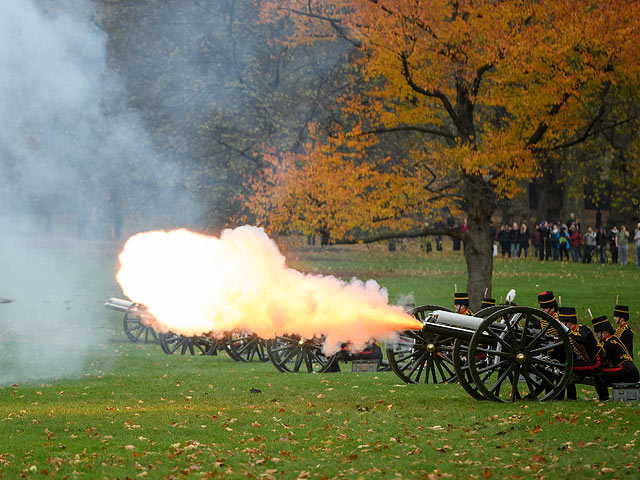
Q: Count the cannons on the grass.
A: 6